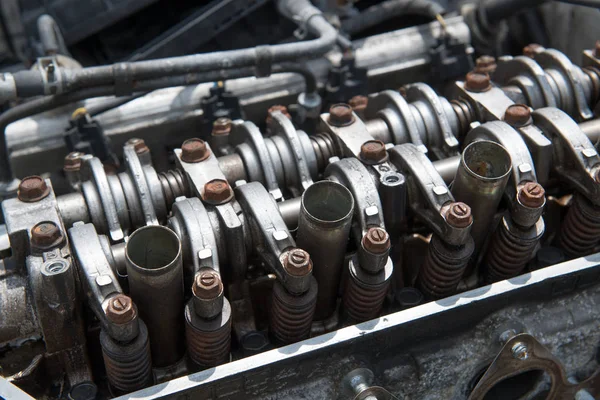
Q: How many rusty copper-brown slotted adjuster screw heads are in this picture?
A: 6